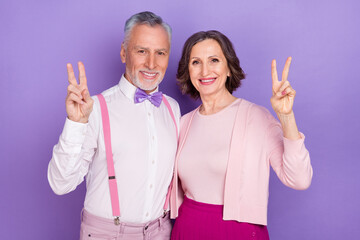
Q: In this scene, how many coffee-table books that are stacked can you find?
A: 0